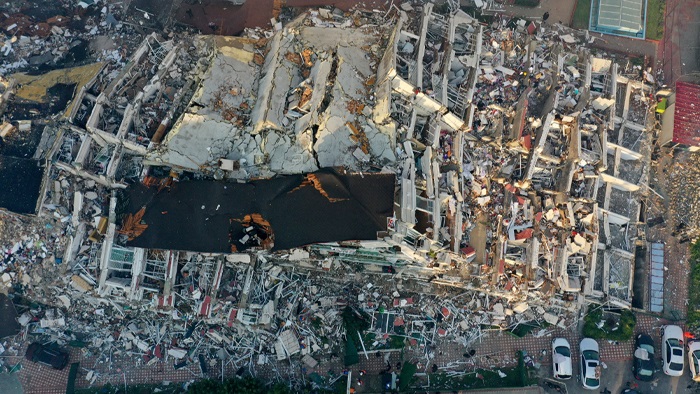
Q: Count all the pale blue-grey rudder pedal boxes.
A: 0